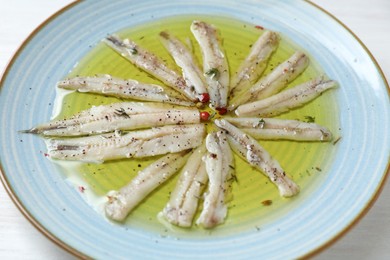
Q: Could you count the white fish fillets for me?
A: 14